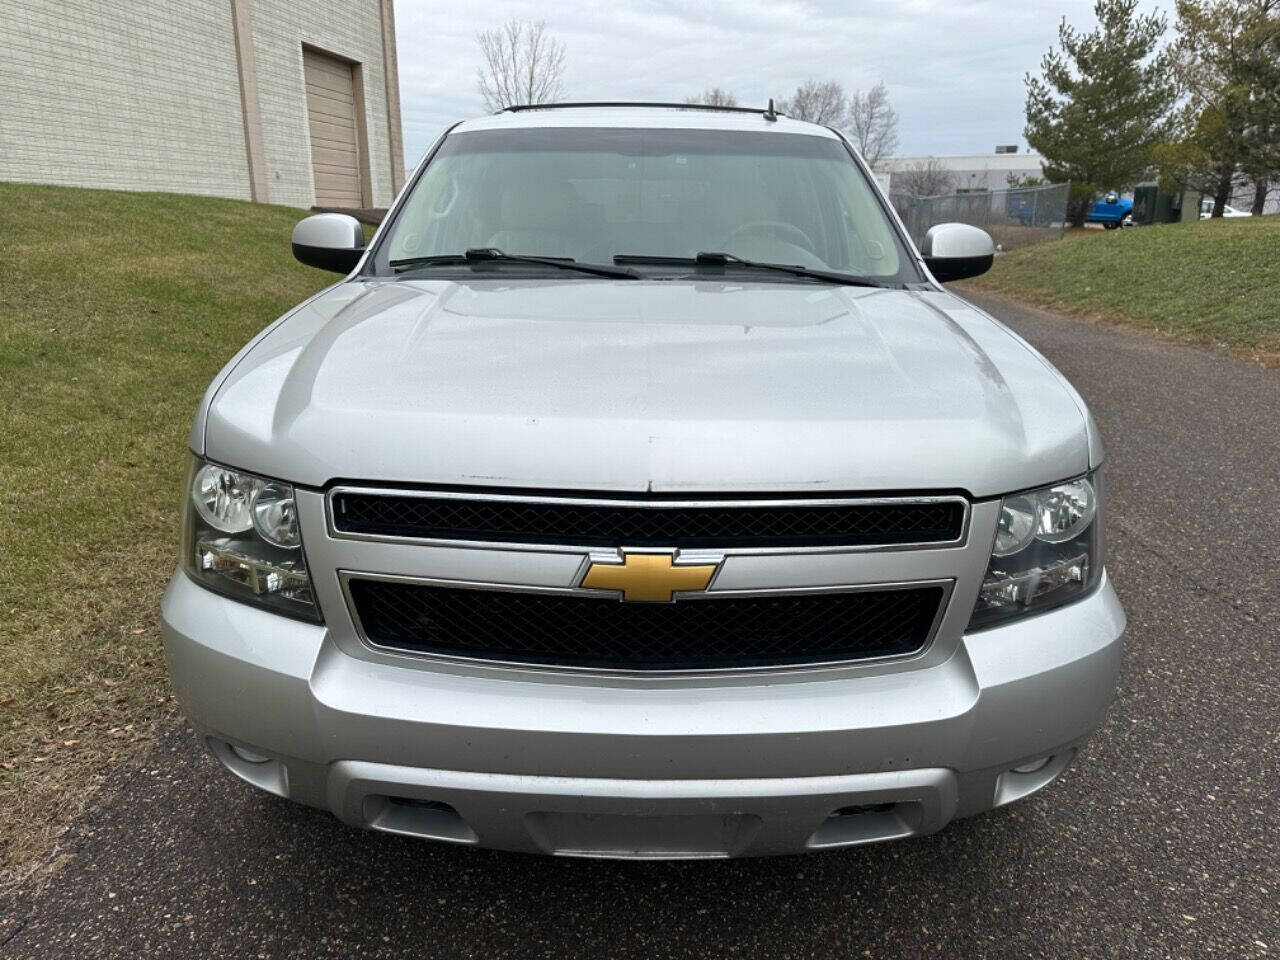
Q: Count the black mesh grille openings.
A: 2